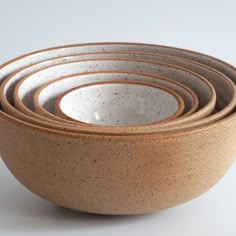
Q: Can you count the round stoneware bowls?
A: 5